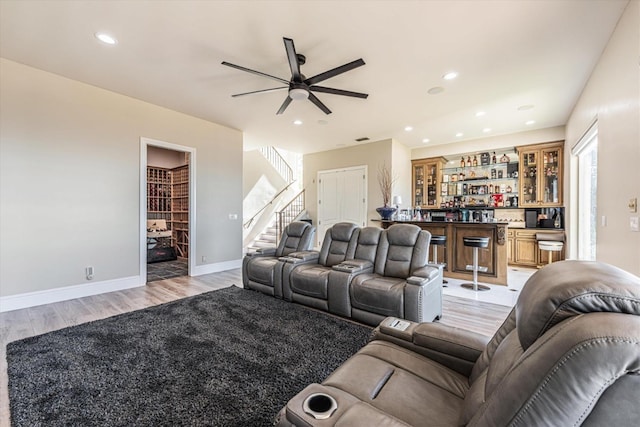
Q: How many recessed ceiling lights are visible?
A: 9